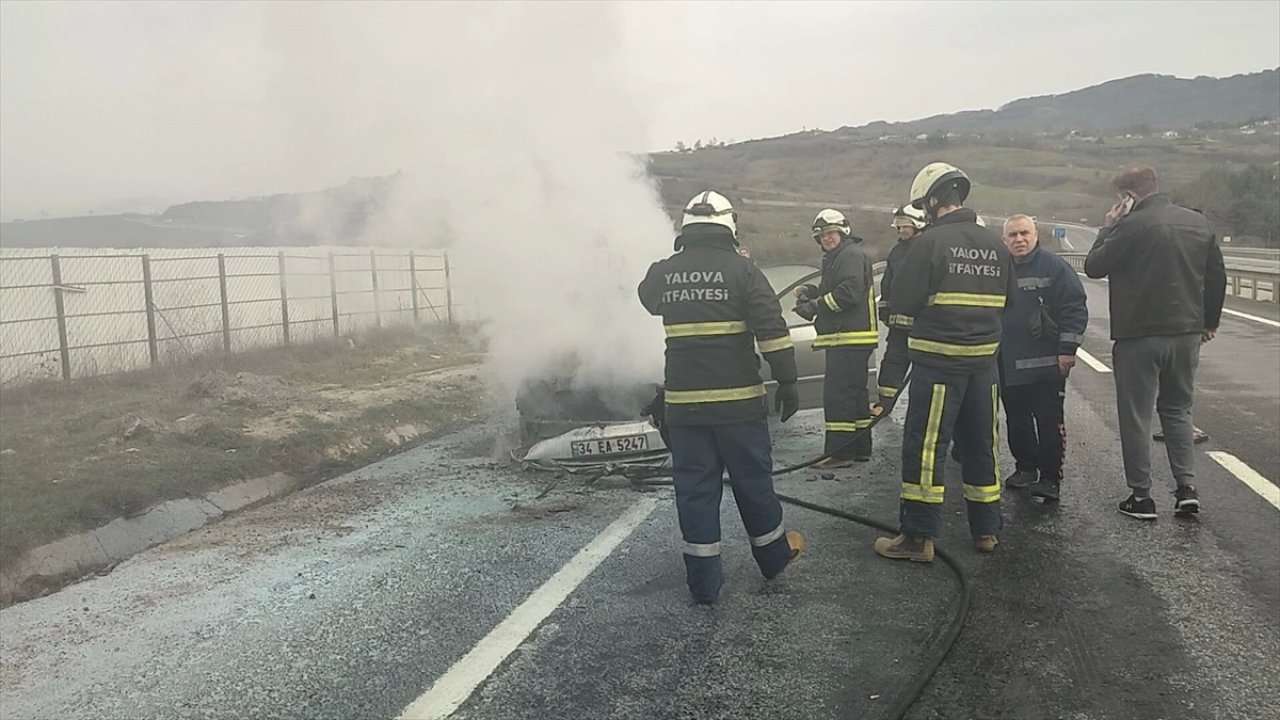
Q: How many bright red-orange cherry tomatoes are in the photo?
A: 0